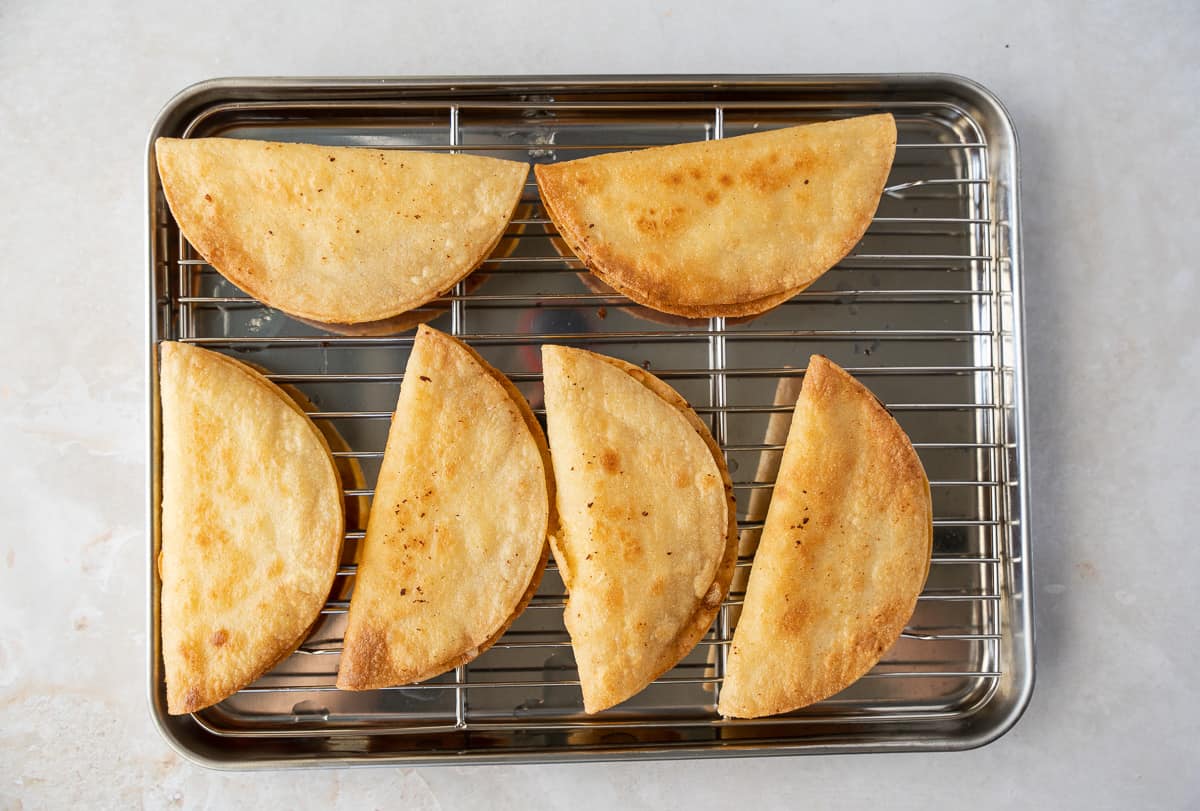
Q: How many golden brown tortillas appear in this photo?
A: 6